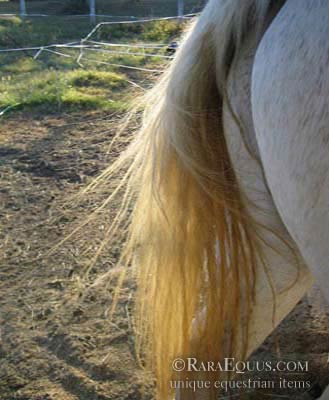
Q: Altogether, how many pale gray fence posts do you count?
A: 3